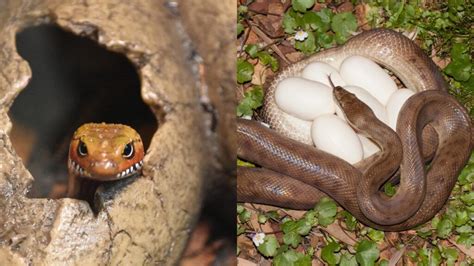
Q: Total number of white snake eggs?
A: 7